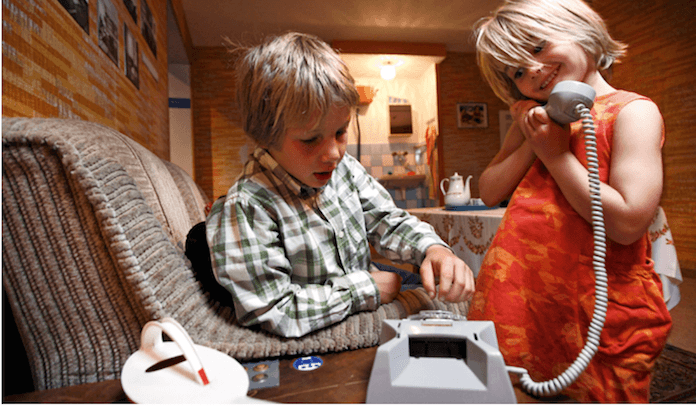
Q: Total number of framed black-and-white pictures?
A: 5